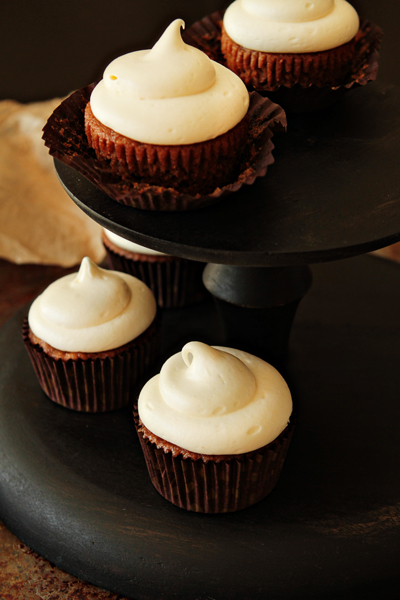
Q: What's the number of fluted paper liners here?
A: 5